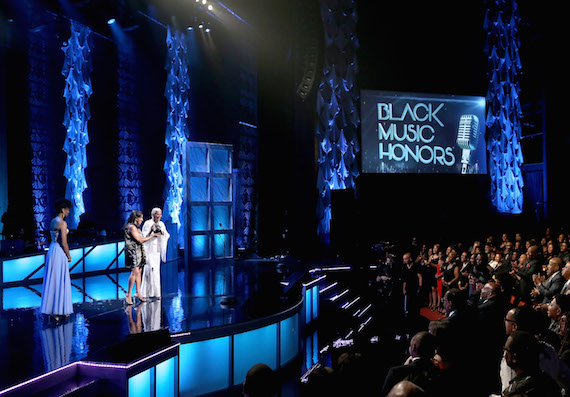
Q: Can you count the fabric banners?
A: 4